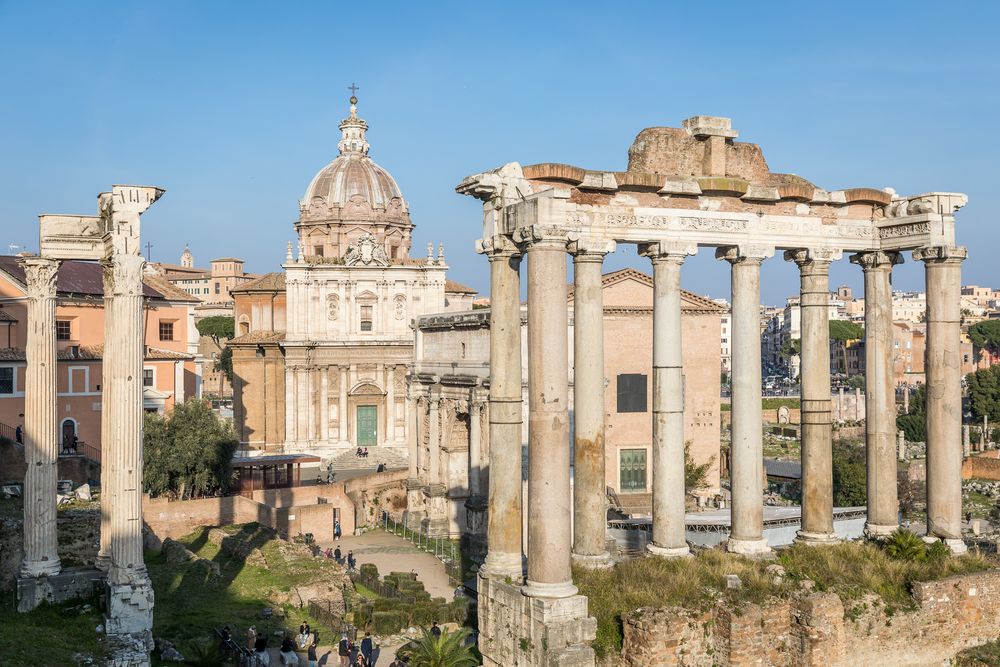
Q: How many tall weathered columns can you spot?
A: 11